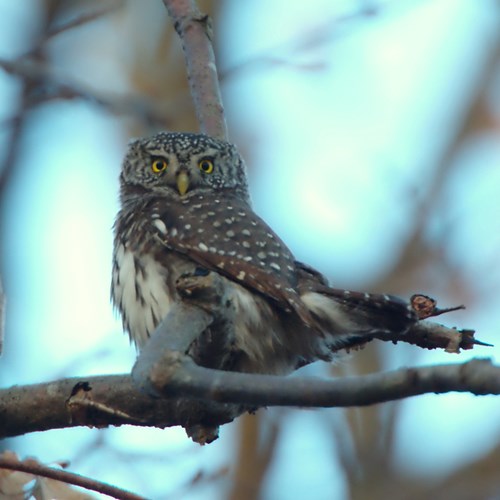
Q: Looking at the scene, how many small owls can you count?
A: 1